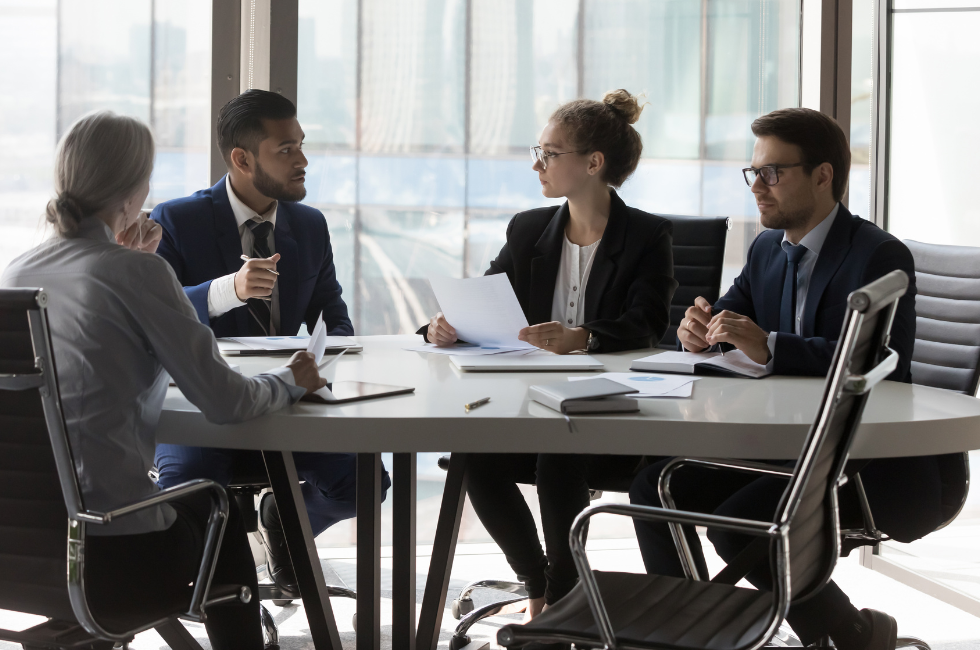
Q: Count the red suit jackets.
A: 0